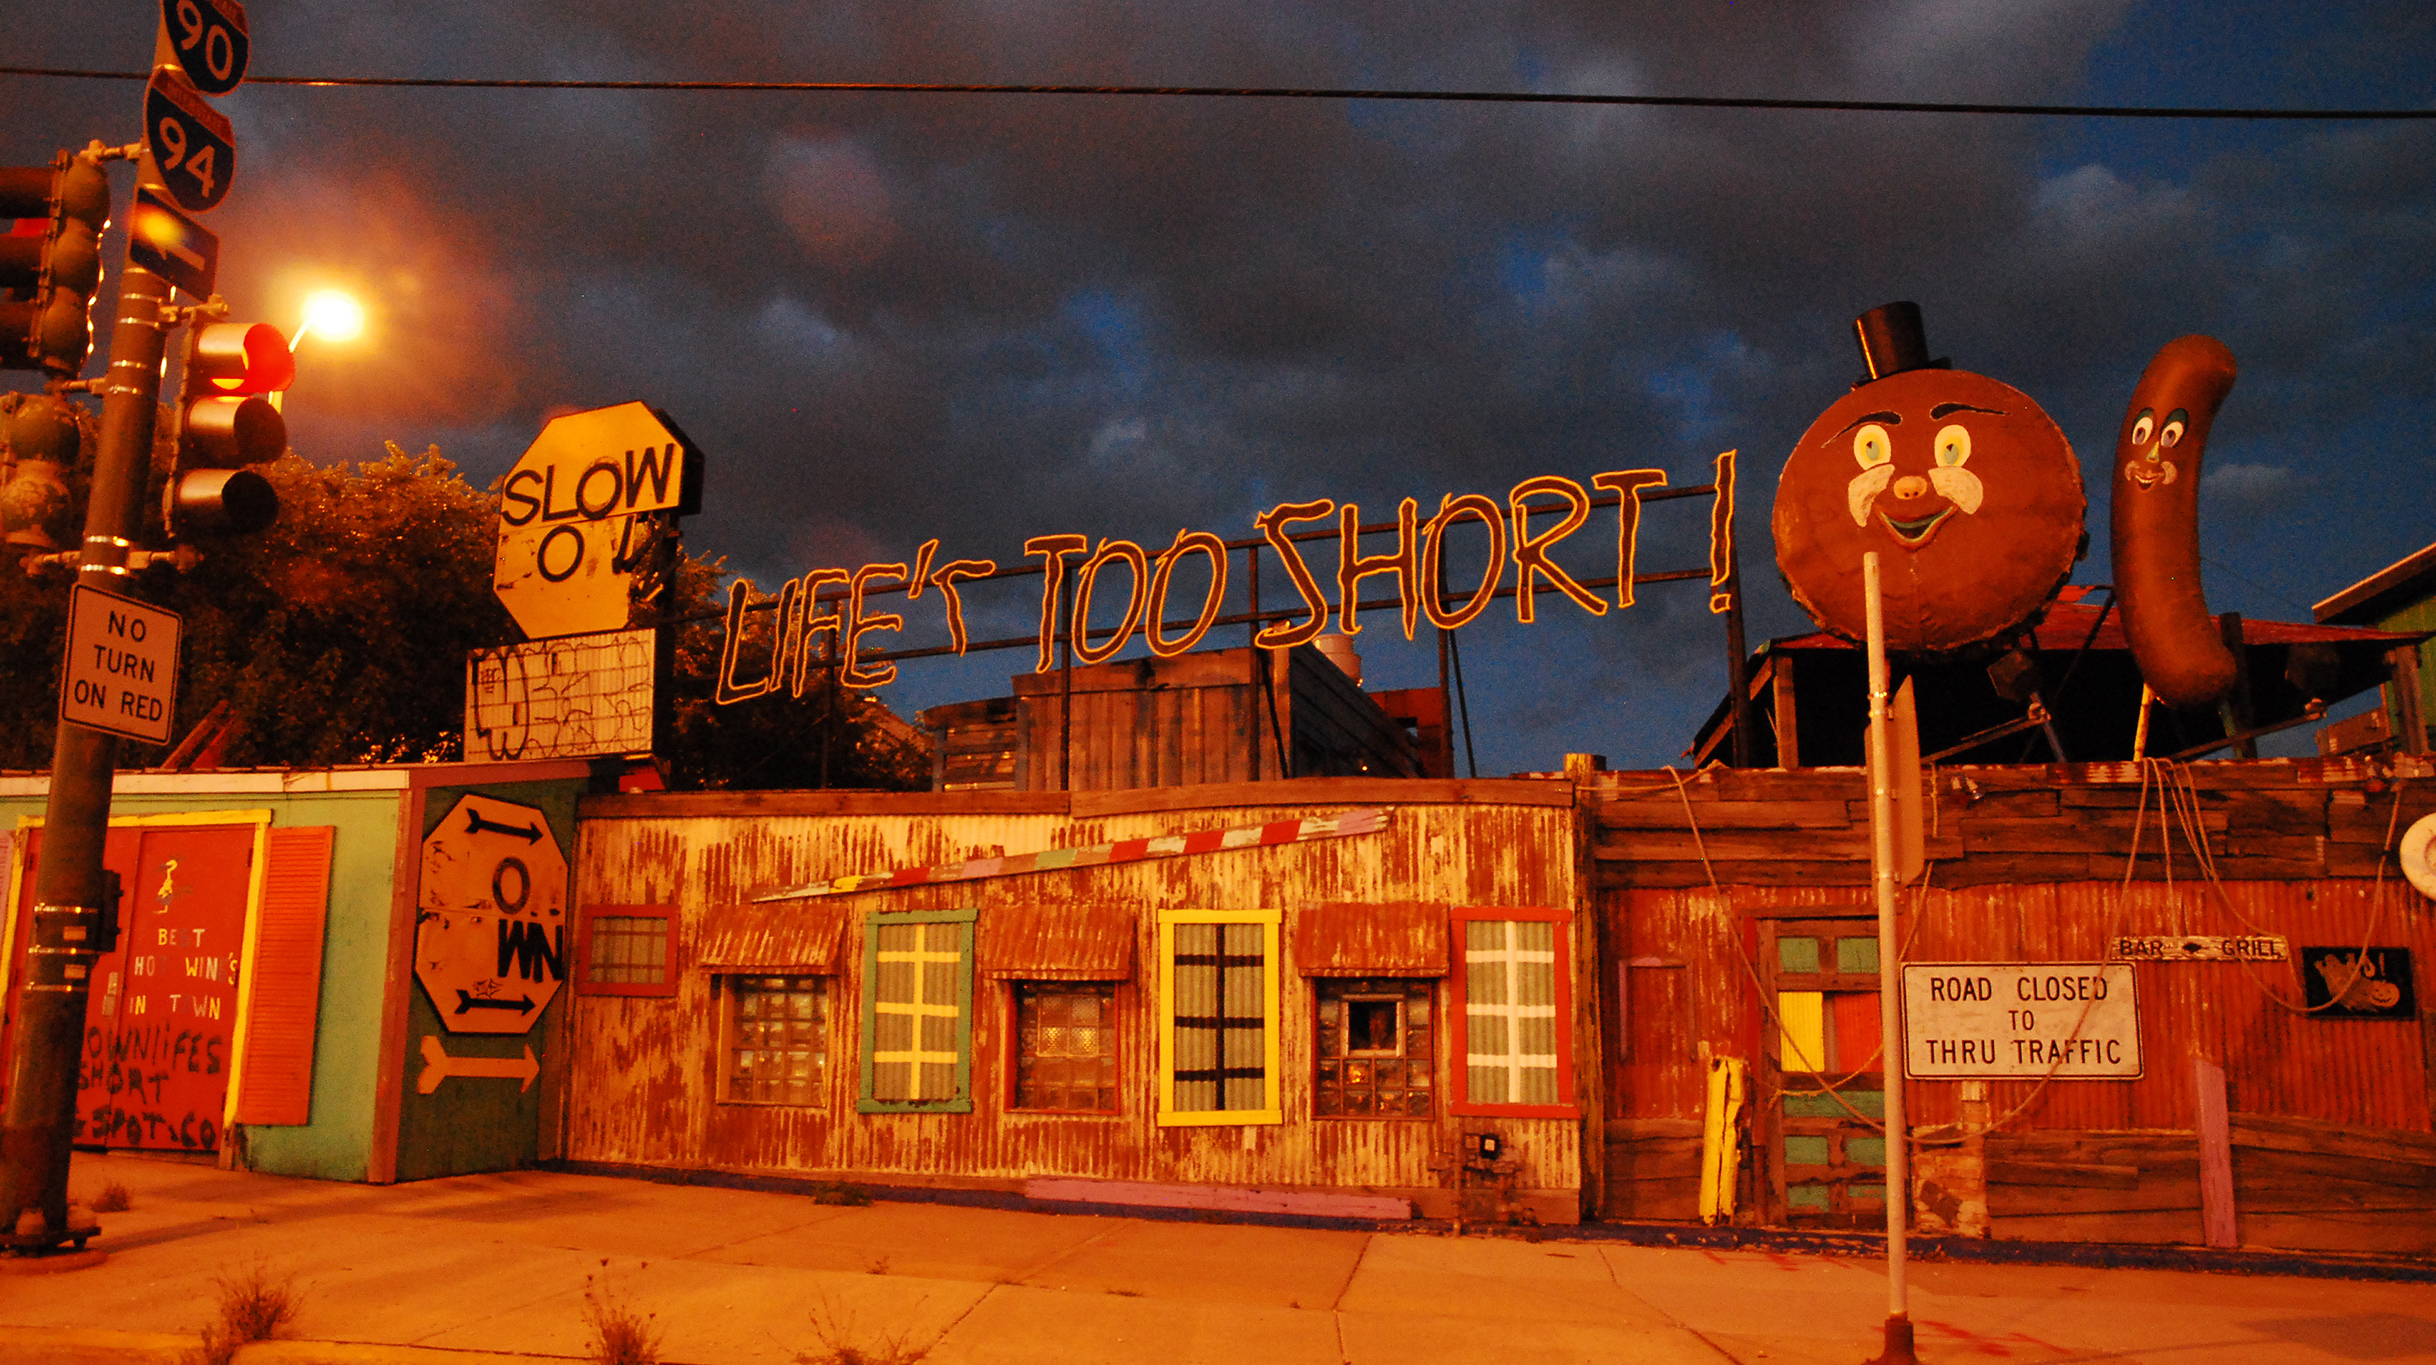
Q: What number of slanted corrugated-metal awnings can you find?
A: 3